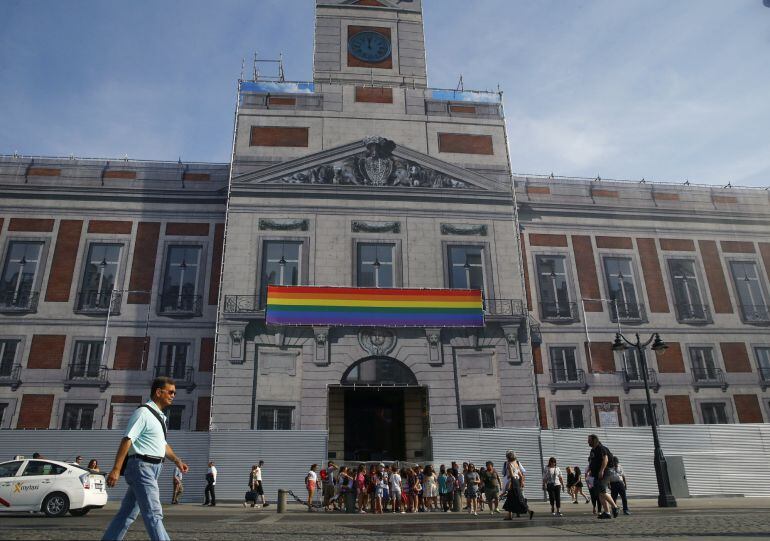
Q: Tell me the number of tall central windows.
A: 3